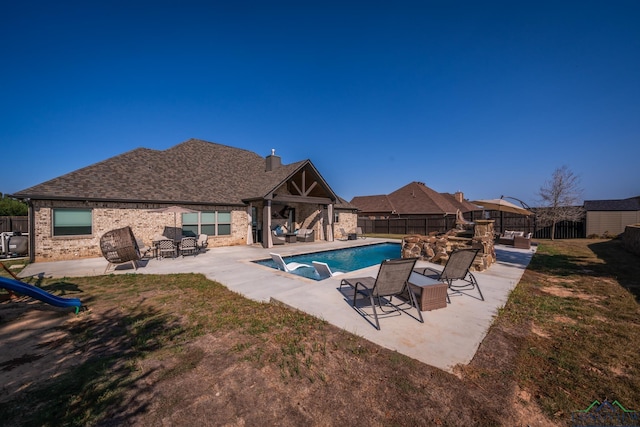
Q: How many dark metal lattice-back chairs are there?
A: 2